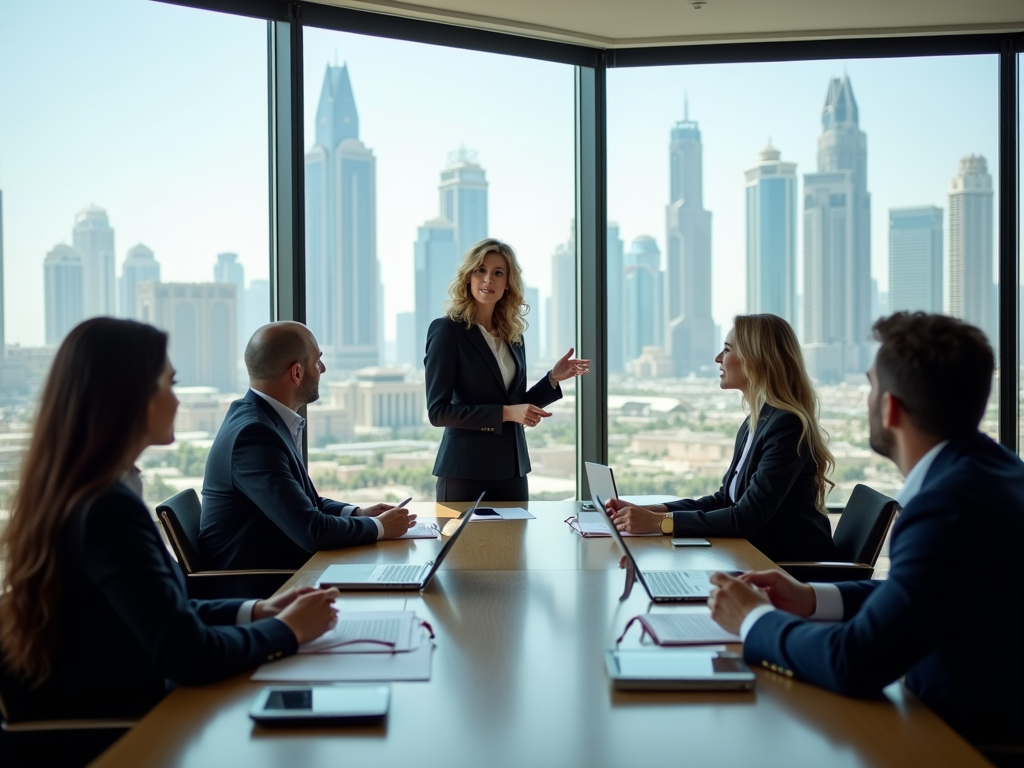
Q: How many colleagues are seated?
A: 4